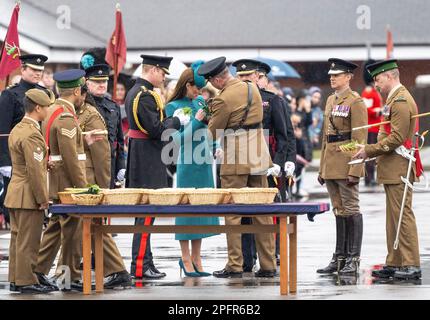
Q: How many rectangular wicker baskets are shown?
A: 5